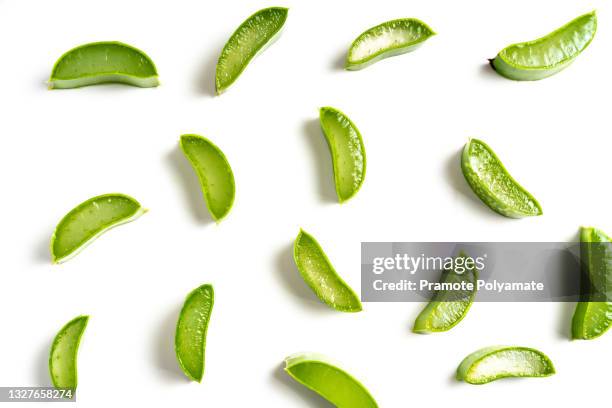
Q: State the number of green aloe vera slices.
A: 15